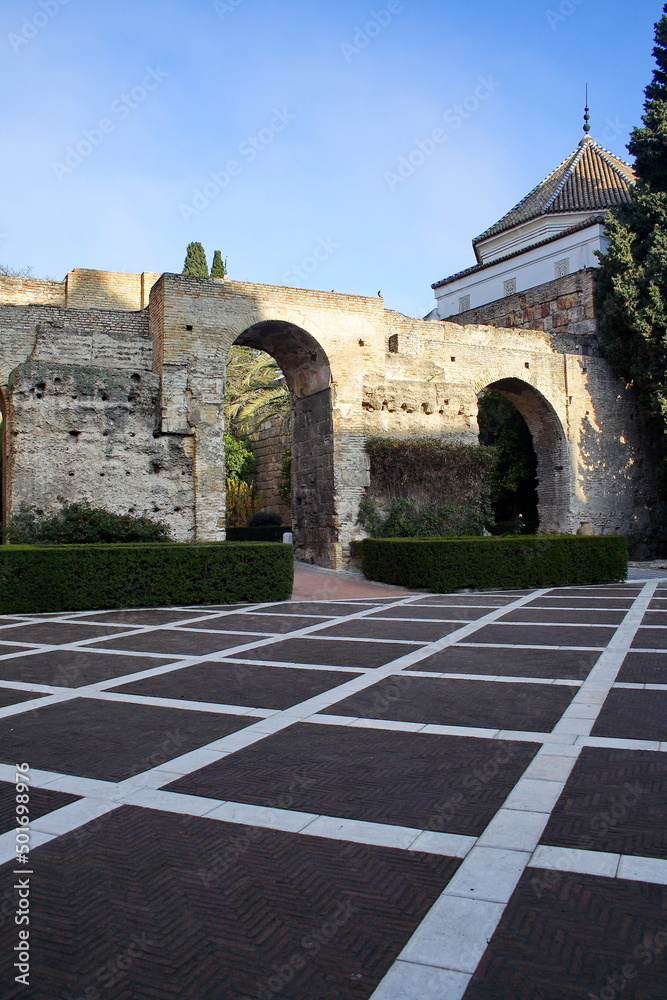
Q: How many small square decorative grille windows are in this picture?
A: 3